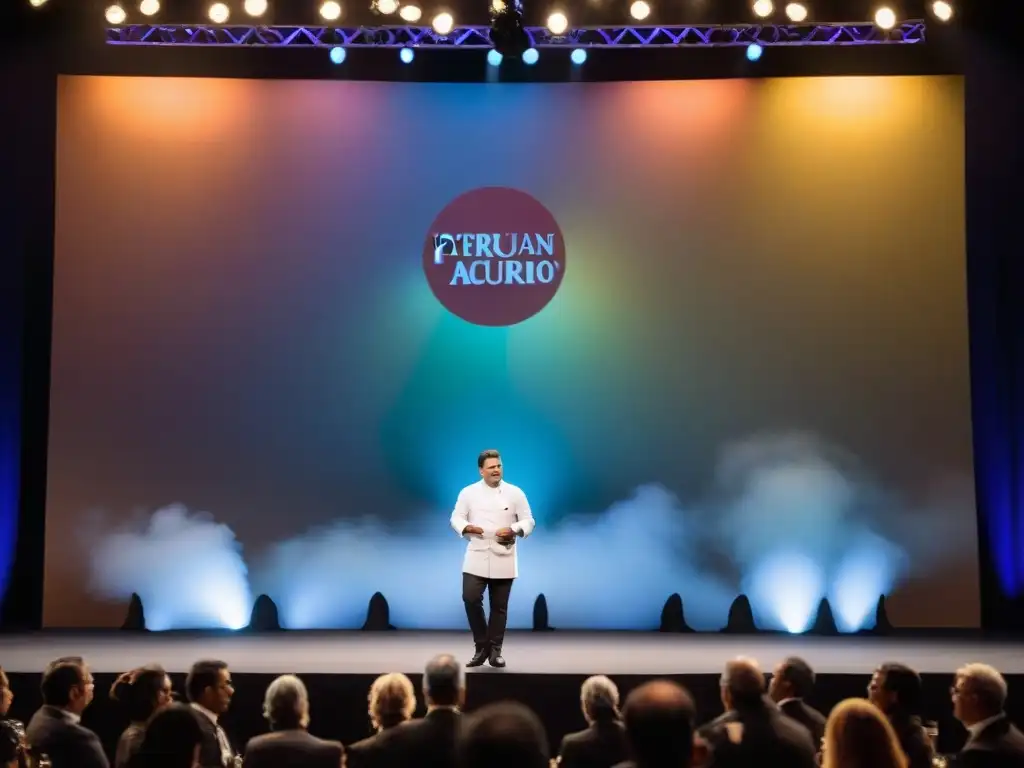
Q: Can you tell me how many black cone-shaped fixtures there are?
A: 8